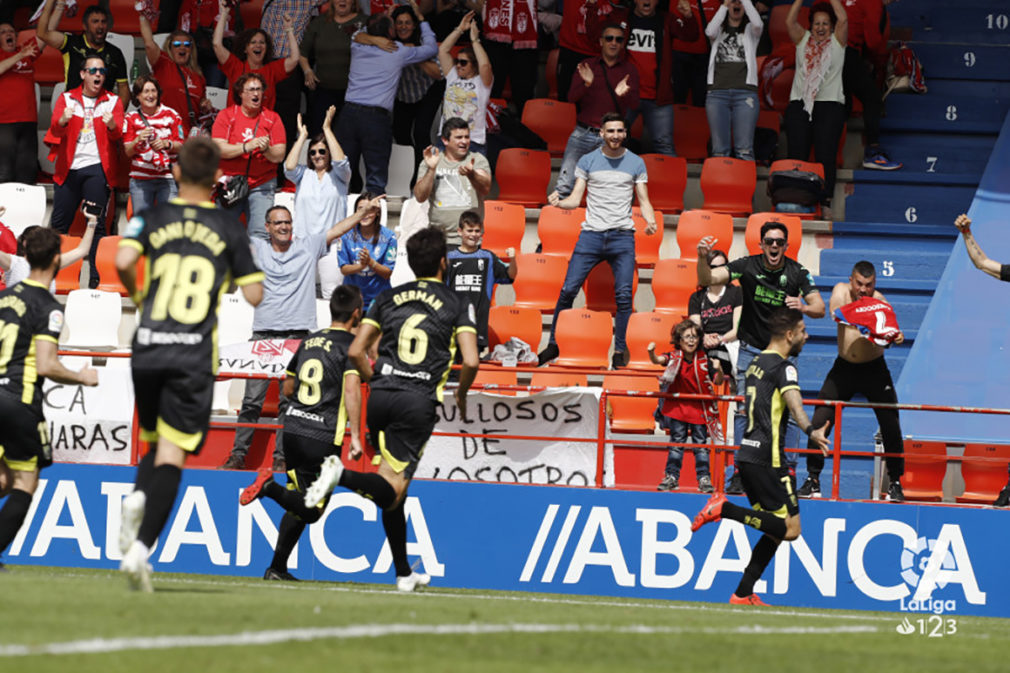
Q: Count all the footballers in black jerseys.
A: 5